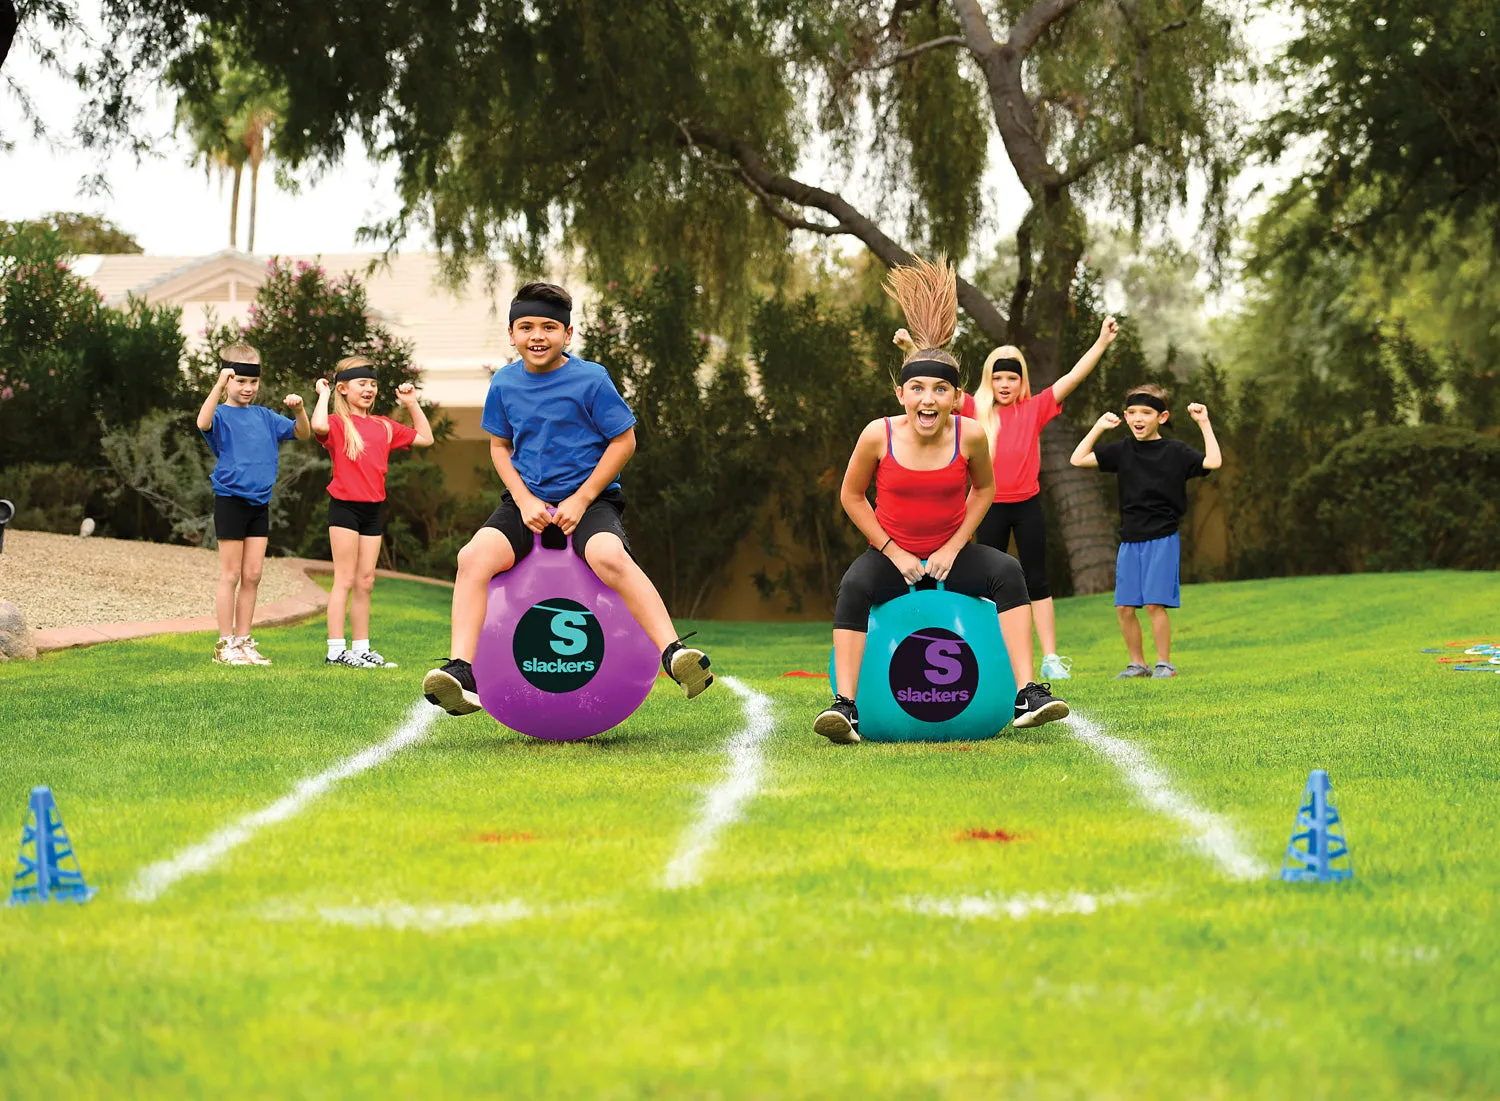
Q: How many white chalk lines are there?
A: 5